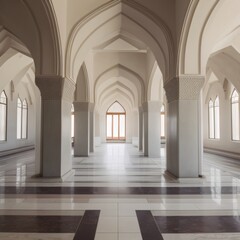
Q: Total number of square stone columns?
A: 6